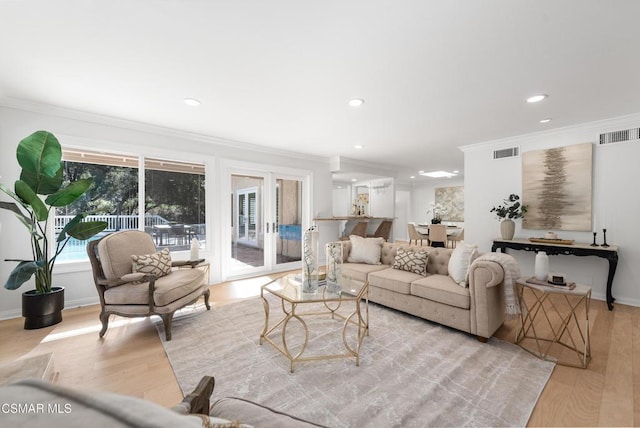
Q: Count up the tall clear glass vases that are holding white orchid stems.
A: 2